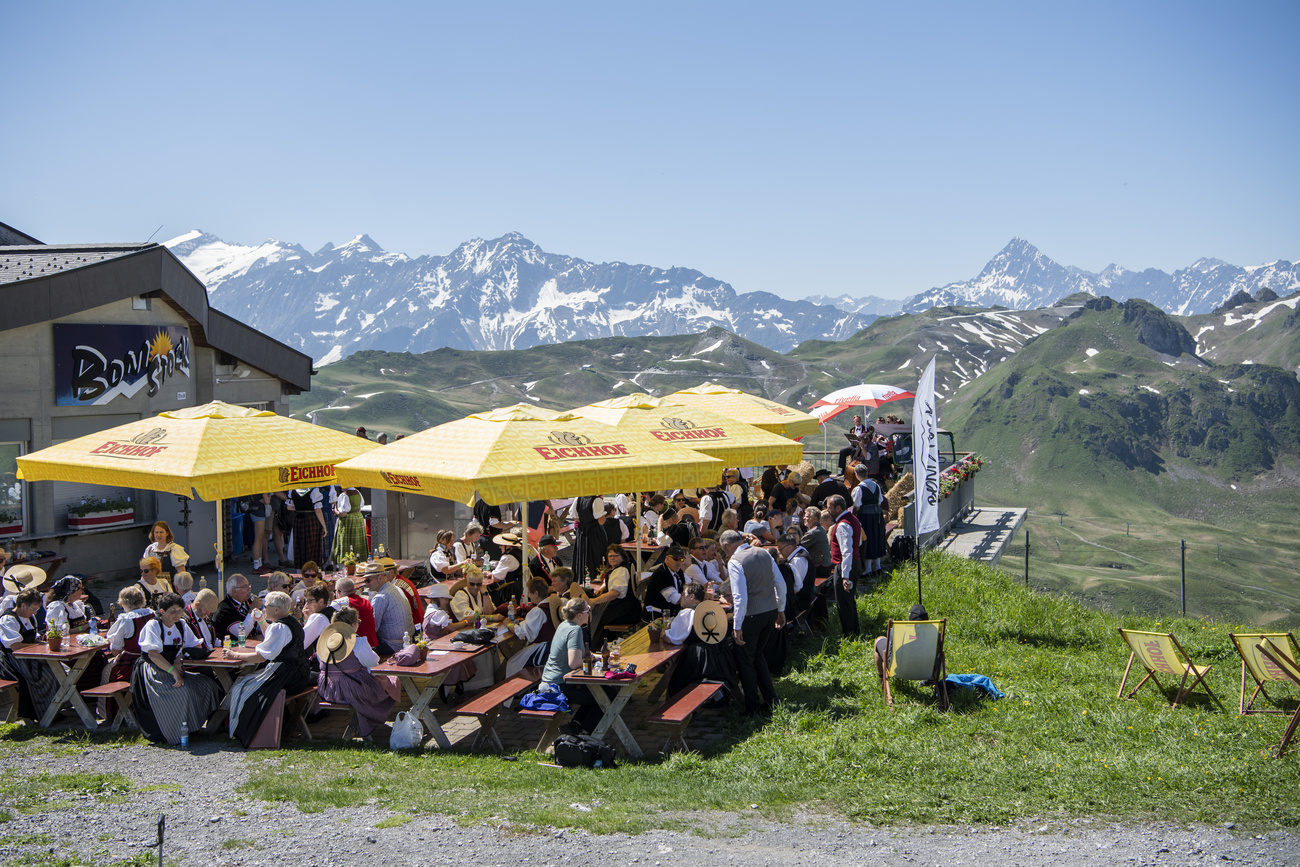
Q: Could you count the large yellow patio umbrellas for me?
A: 4